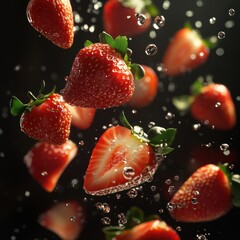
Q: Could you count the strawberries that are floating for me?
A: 13